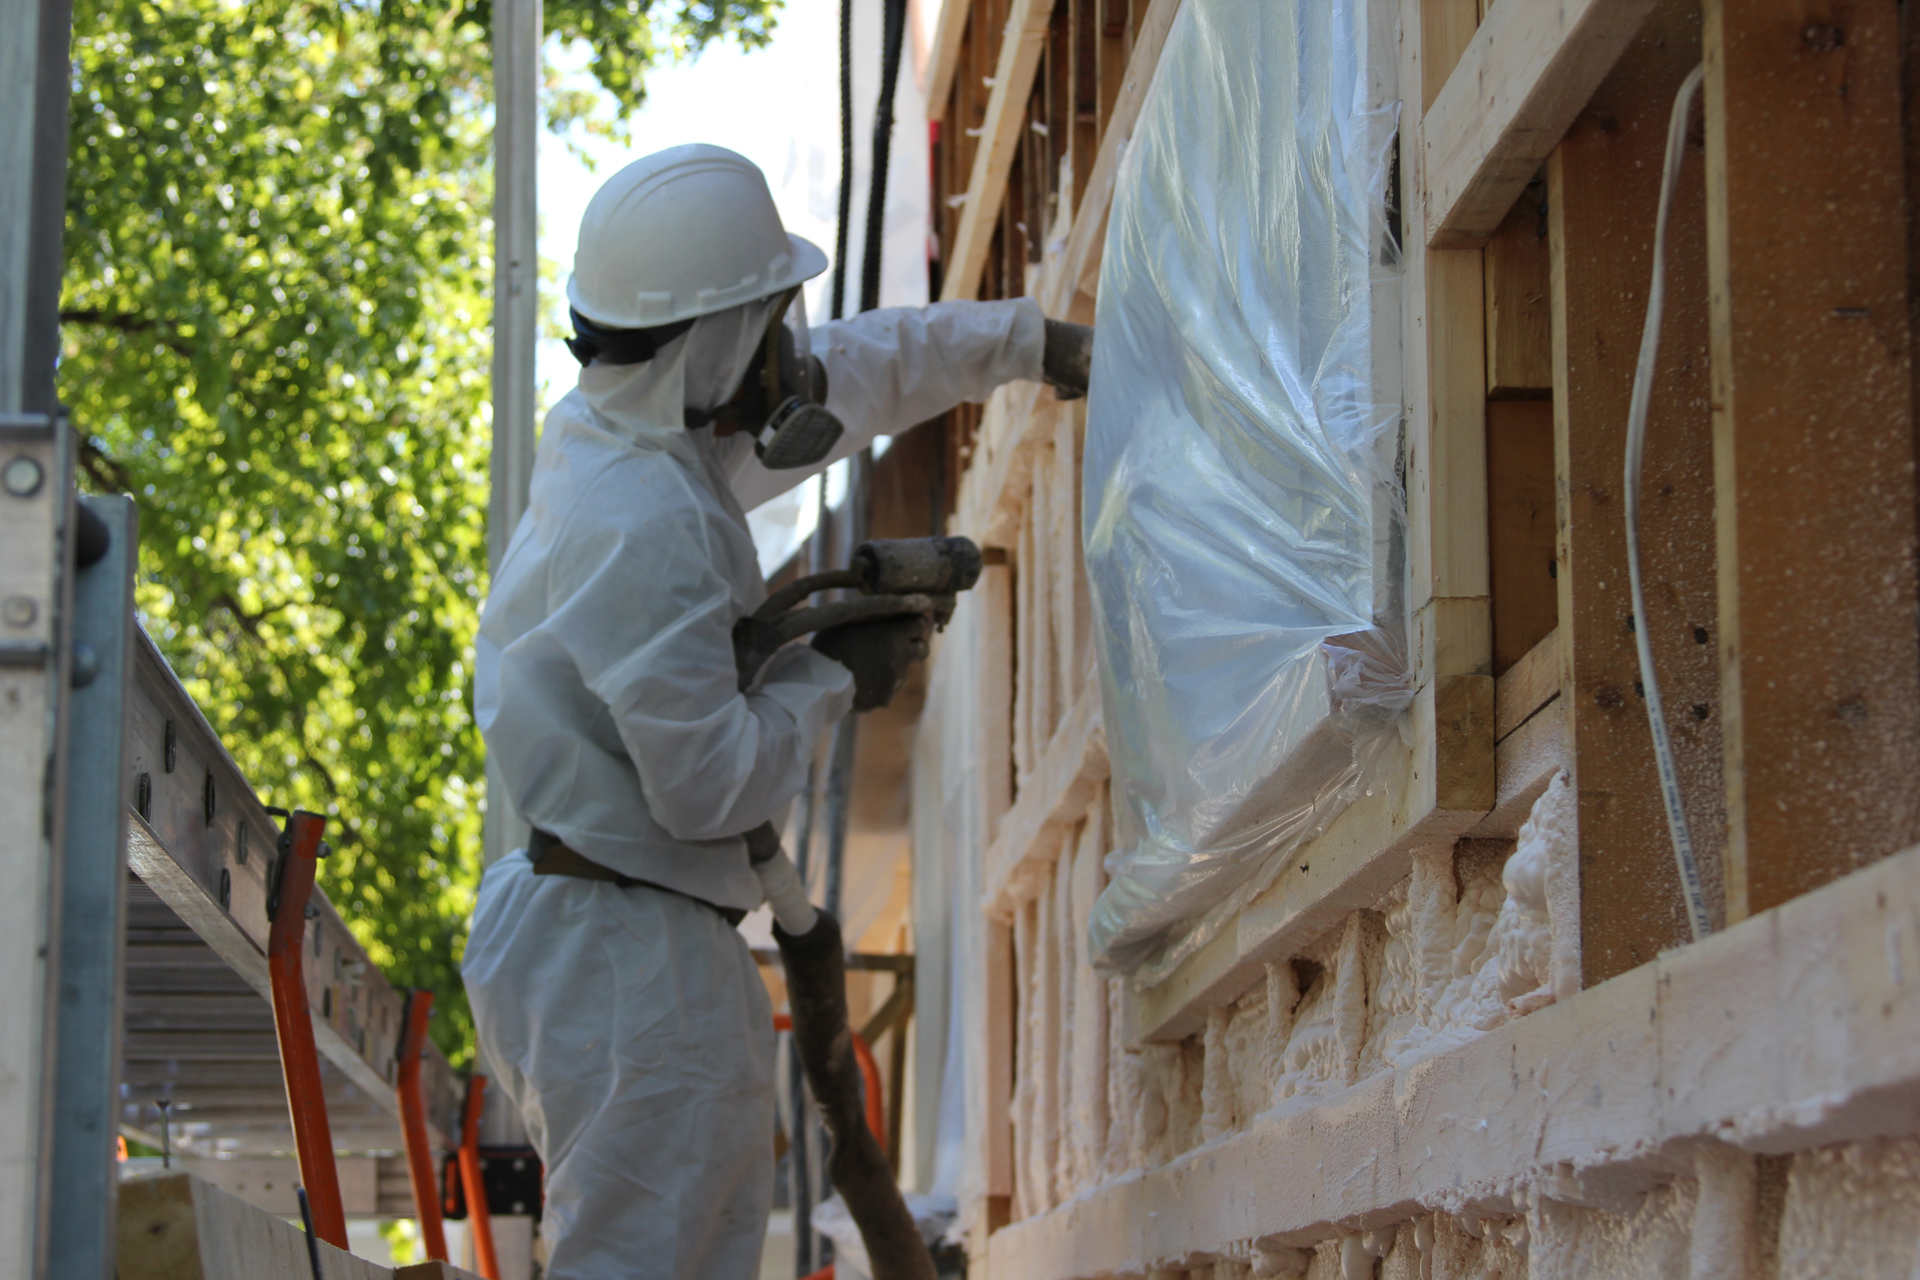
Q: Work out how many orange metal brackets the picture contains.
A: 3